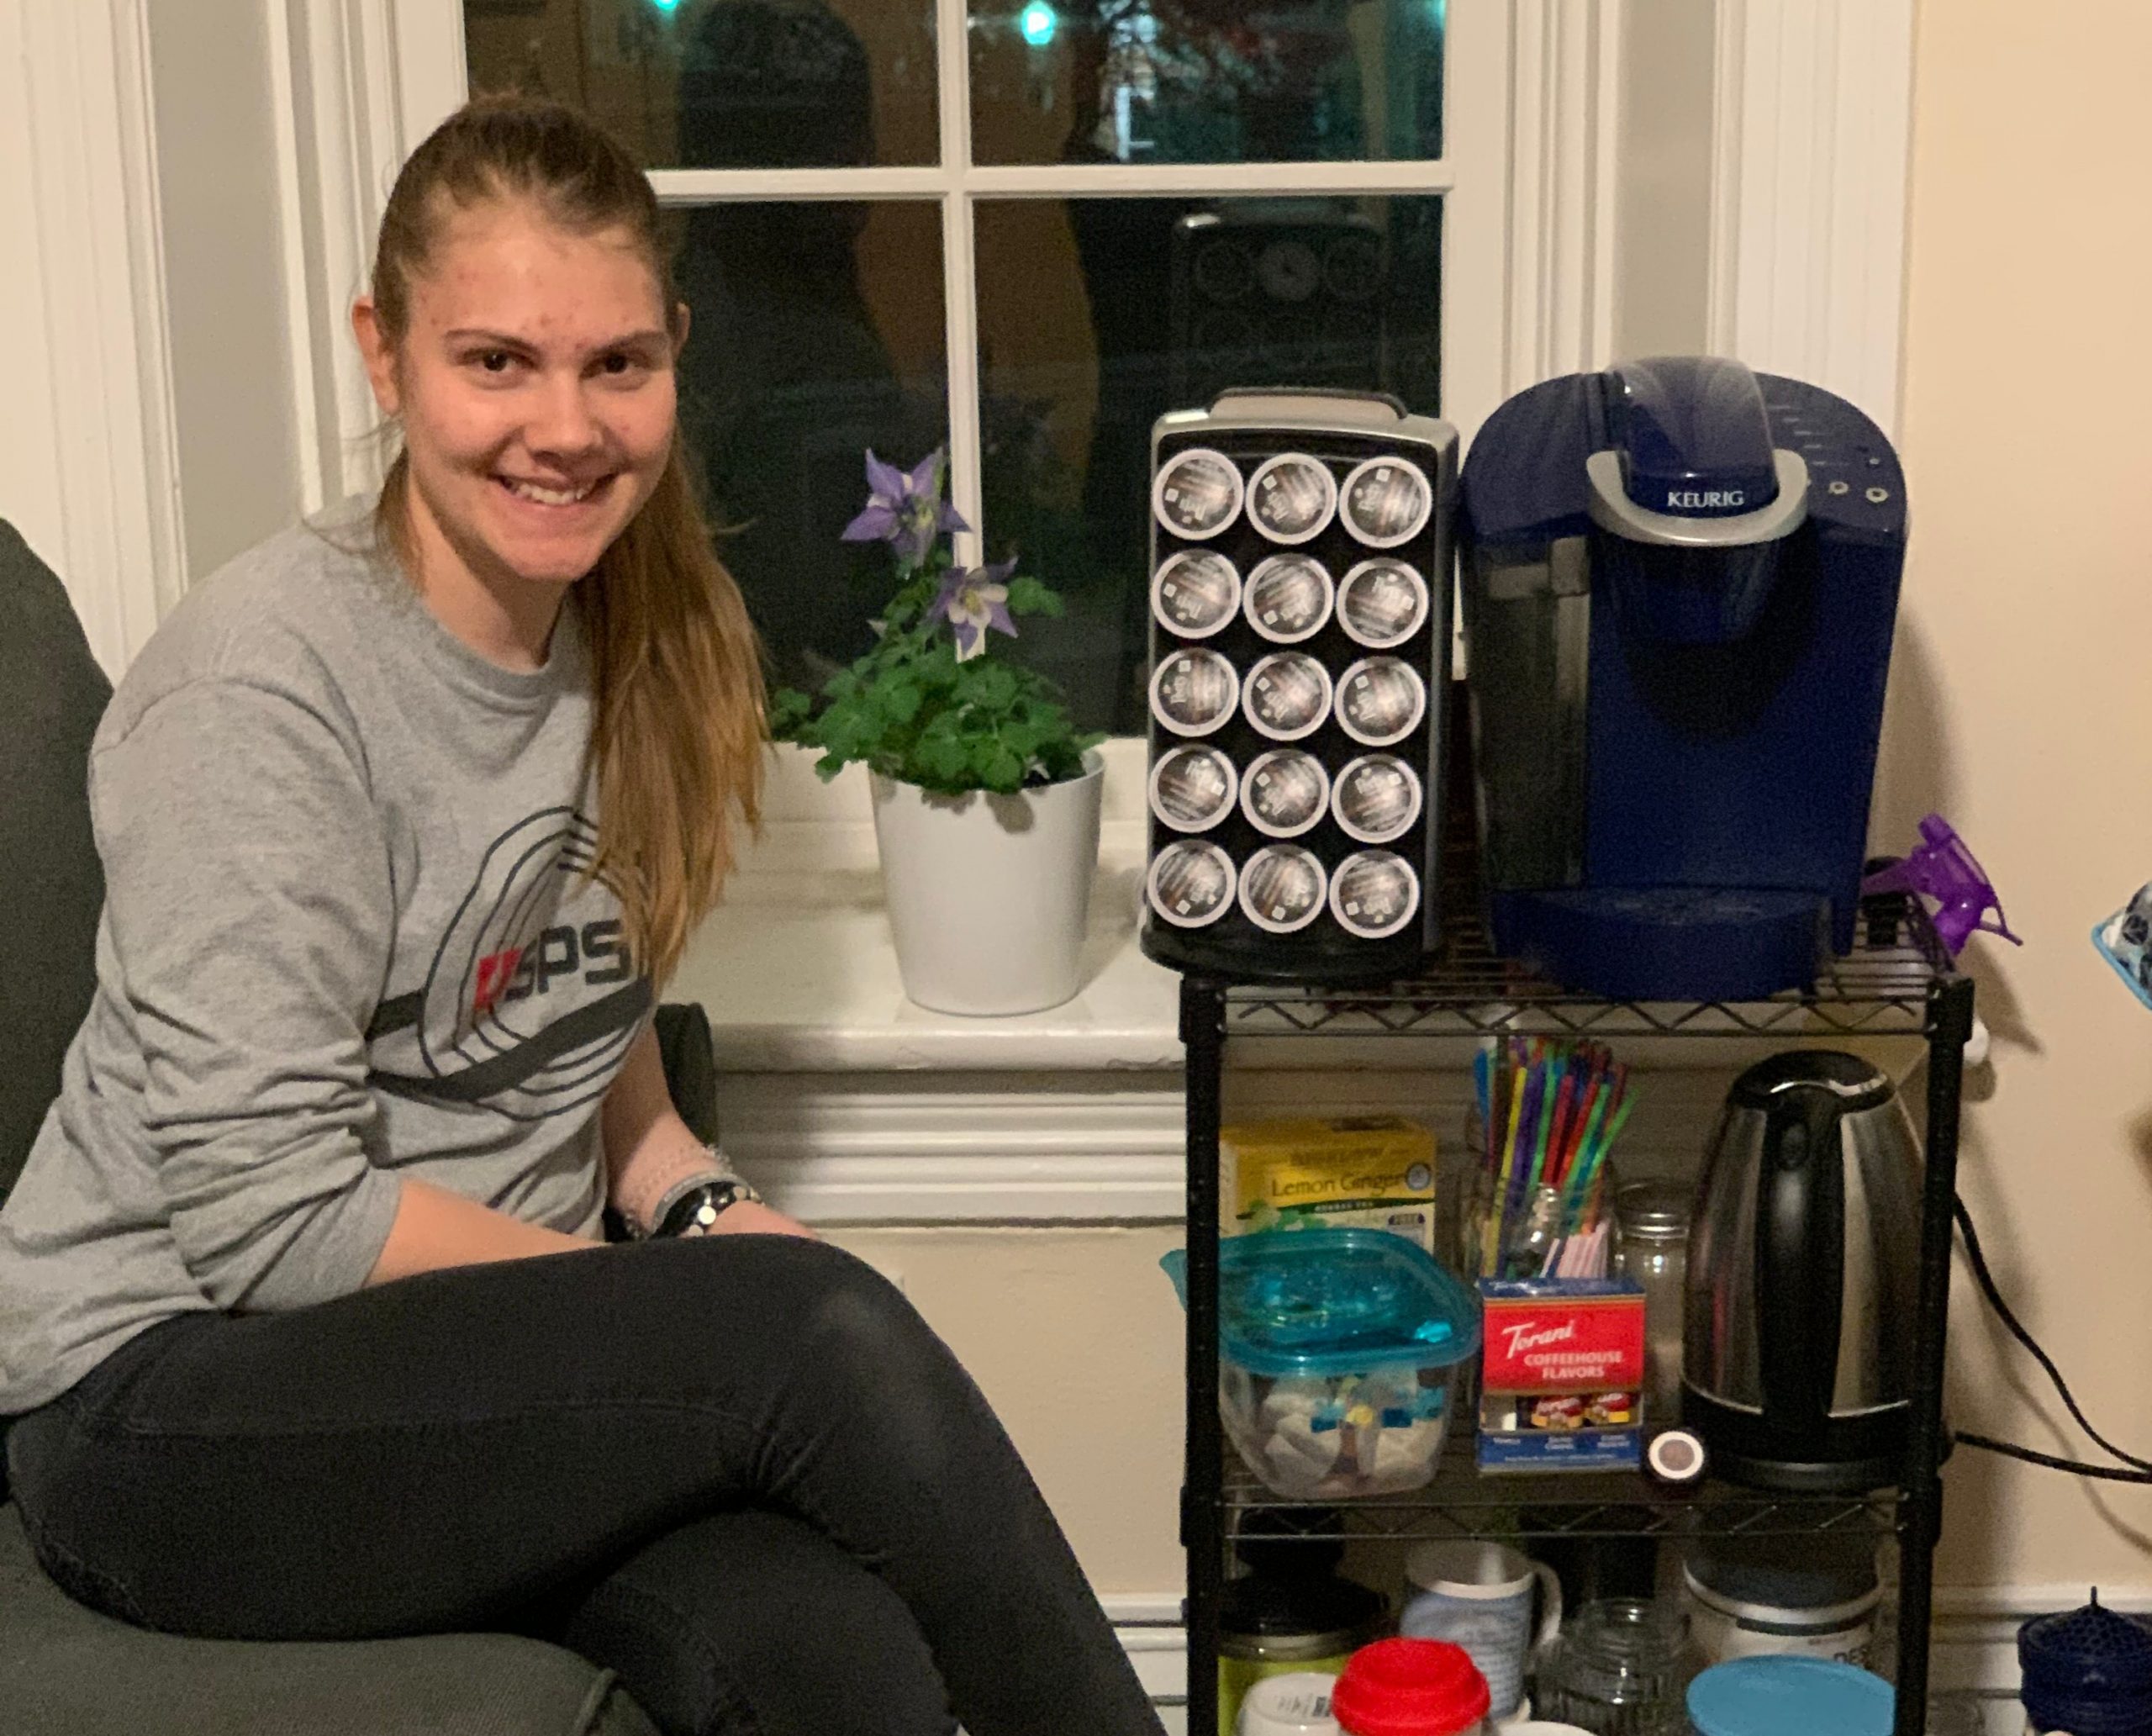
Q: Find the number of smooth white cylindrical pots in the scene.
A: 1